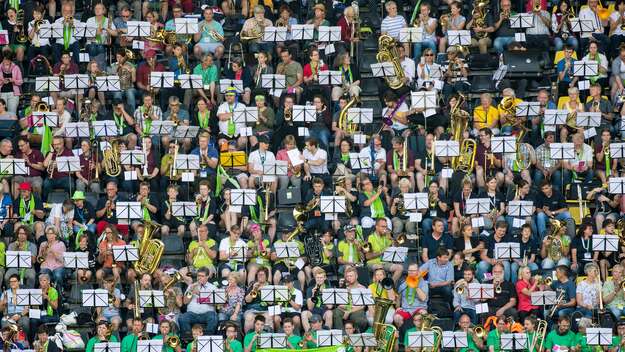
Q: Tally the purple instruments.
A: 1